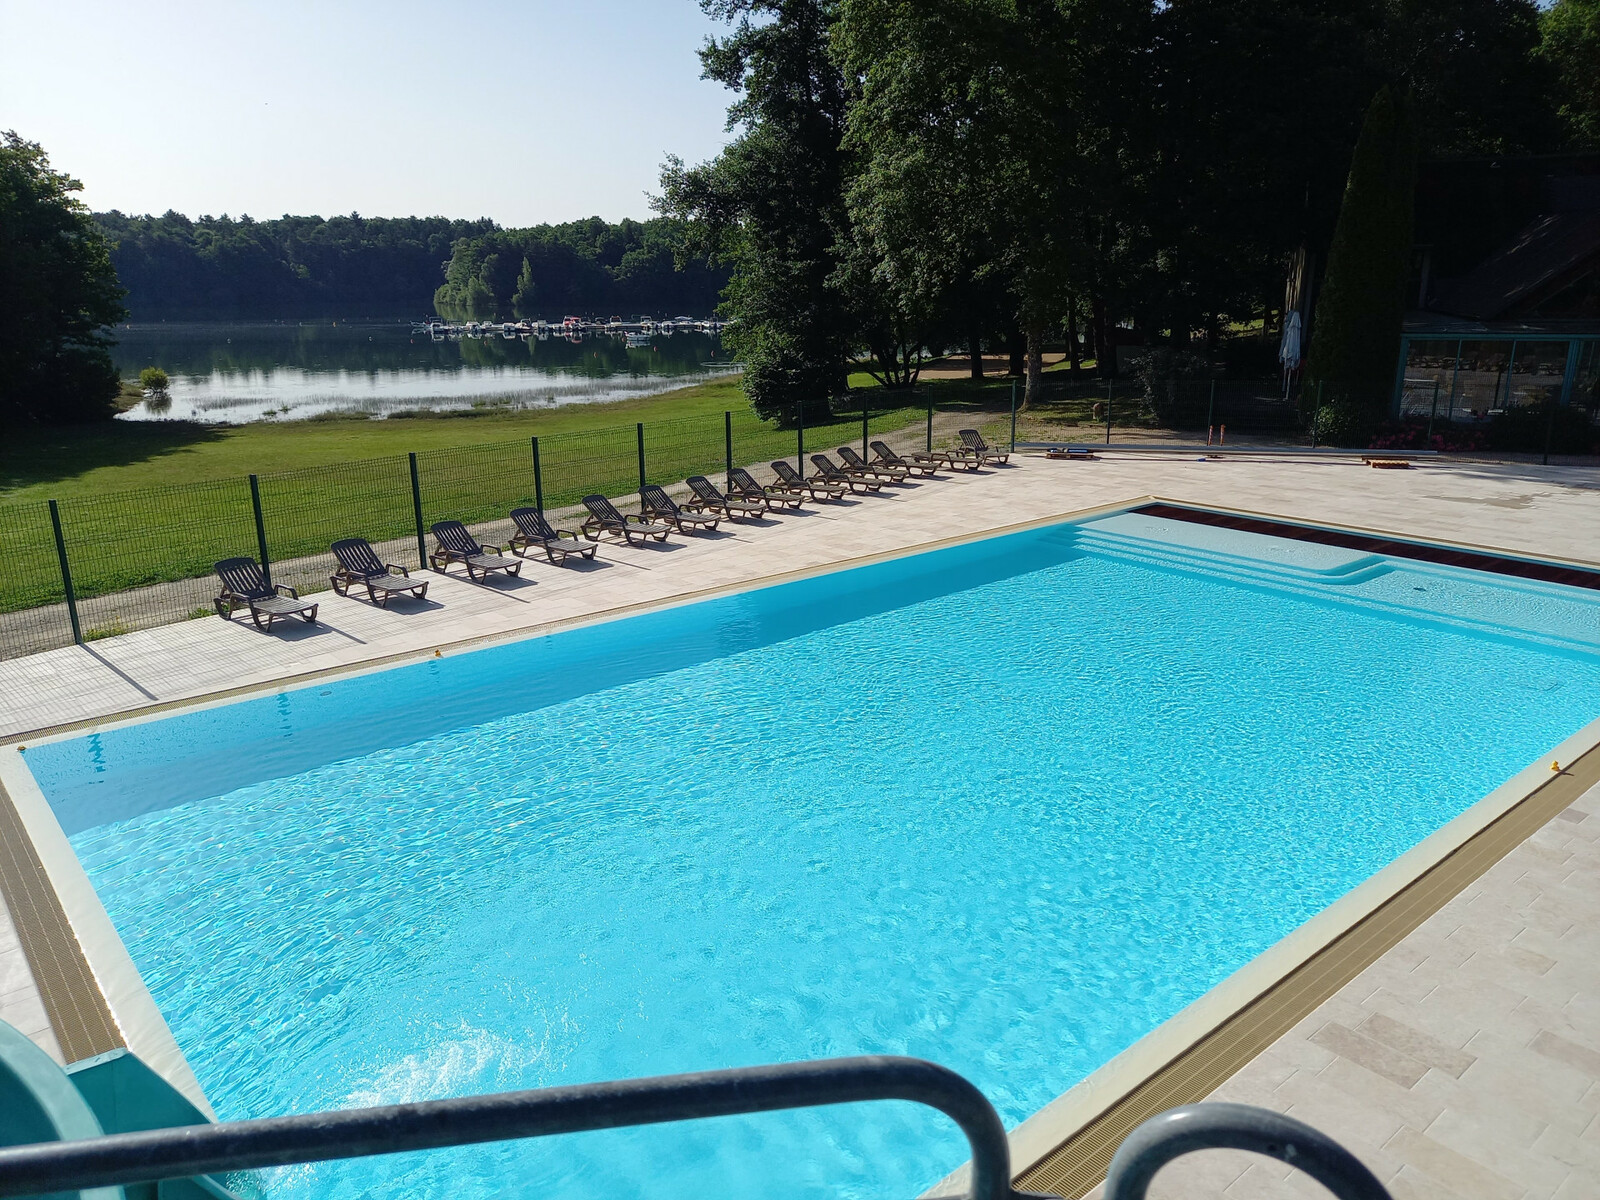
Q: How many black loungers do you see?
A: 14